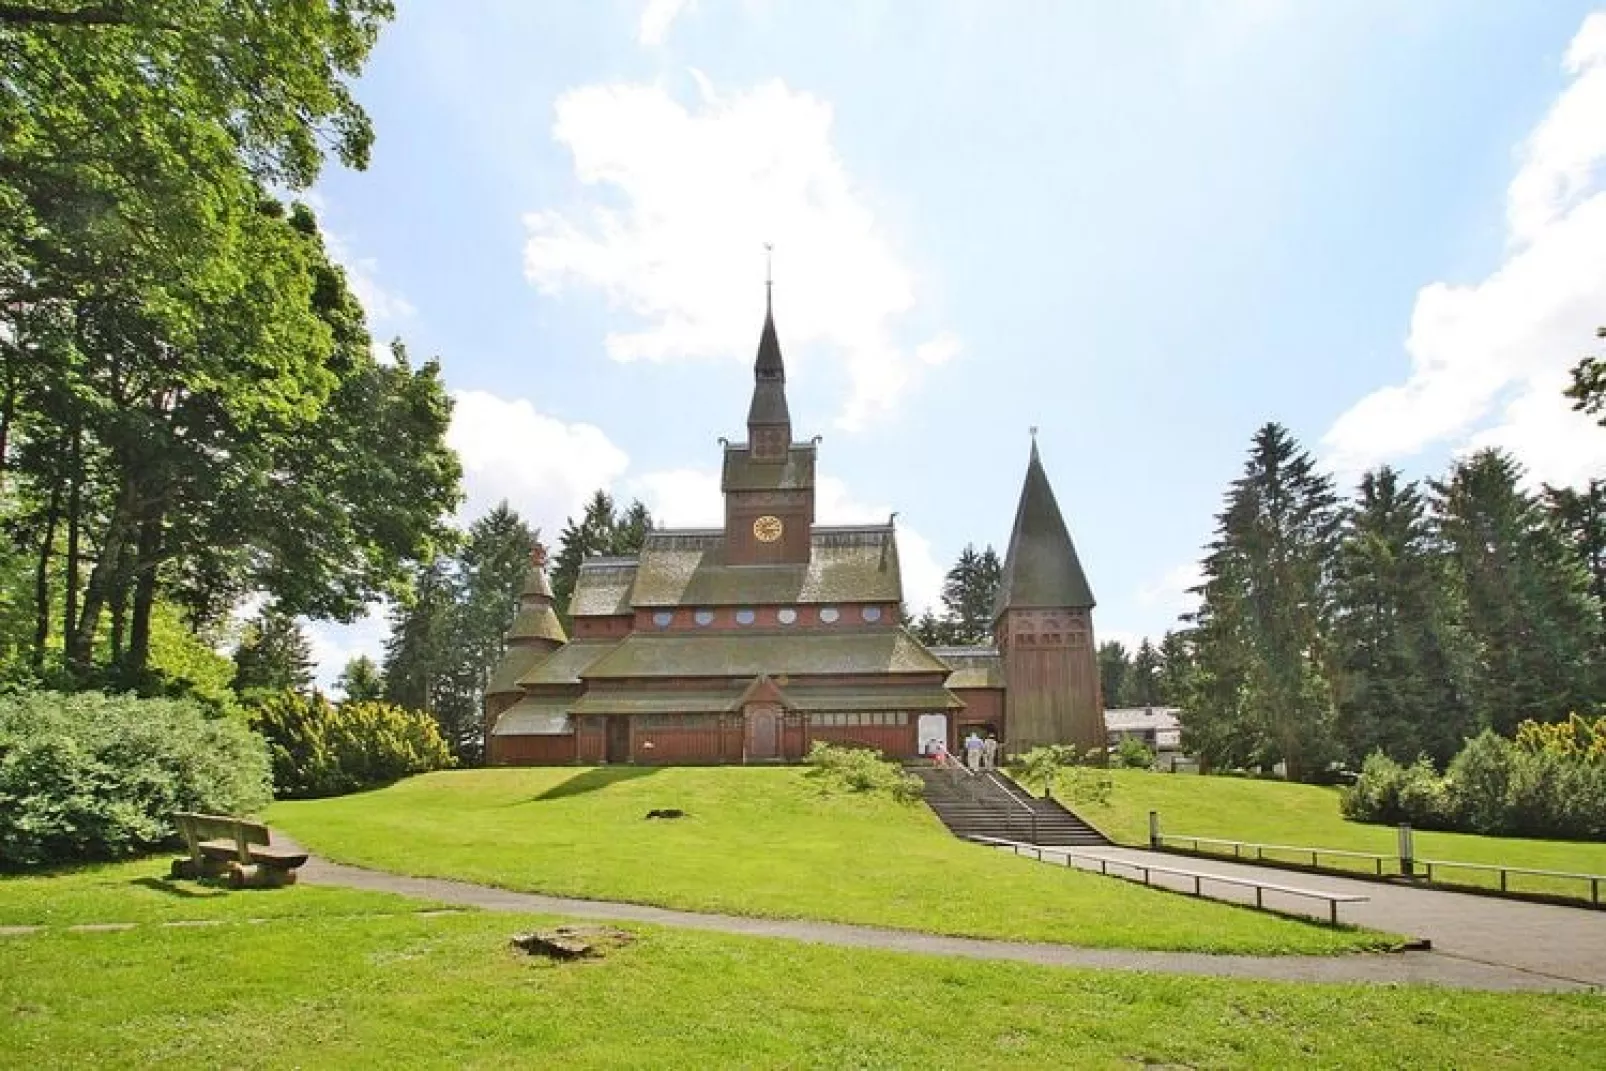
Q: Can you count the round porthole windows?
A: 6